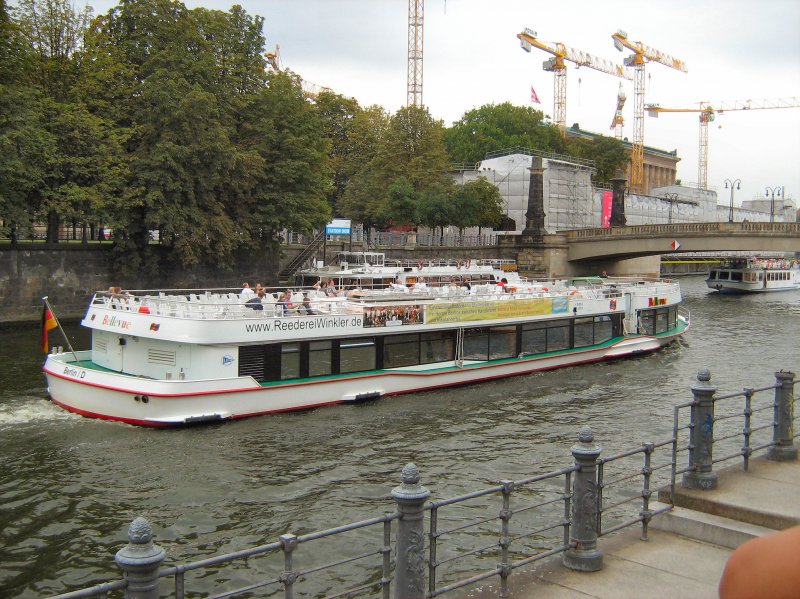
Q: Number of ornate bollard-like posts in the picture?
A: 5